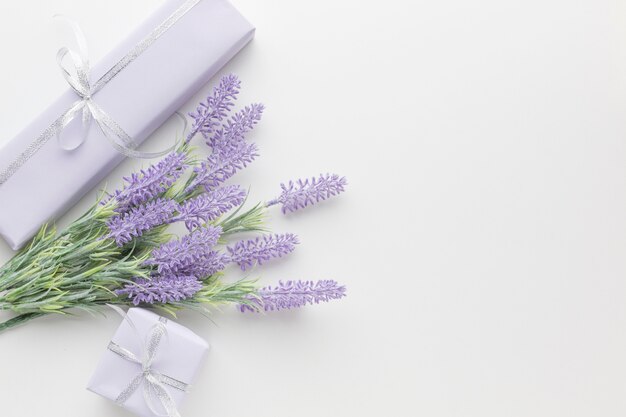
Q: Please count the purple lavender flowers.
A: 12